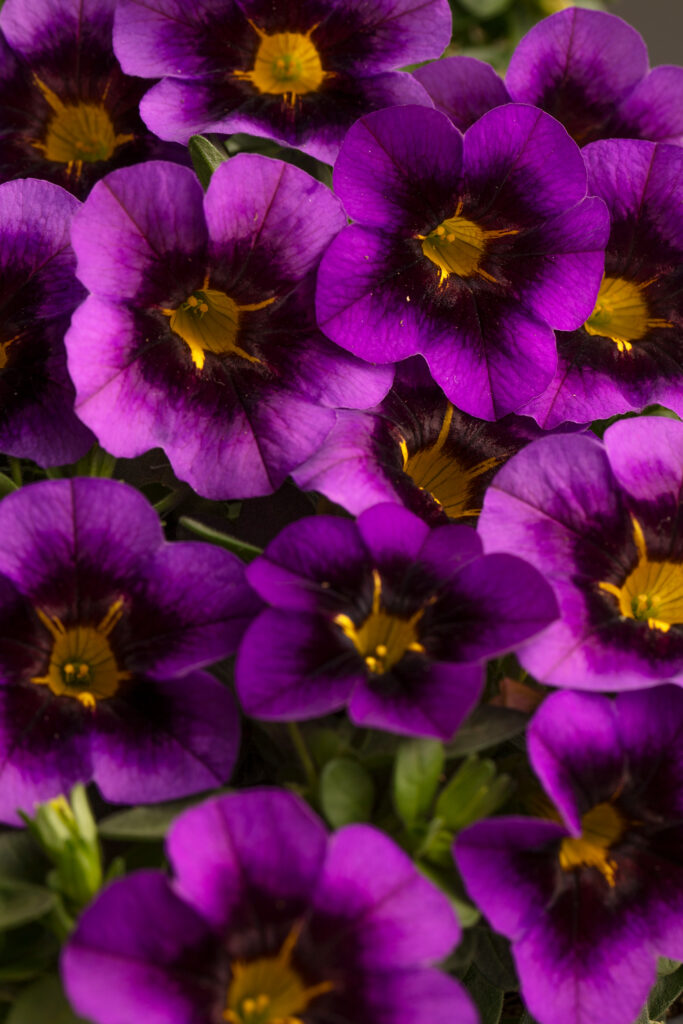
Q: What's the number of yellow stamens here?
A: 12